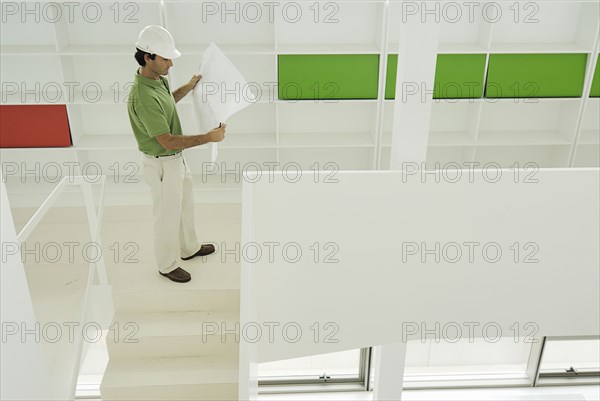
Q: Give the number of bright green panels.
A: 4